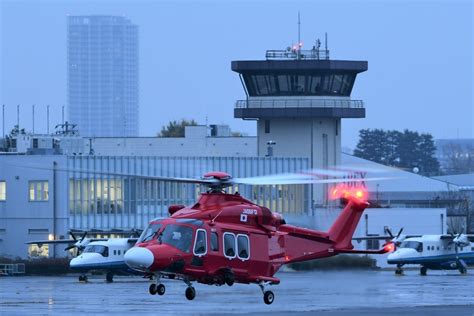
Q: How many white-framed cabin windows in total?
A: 3